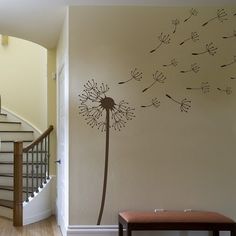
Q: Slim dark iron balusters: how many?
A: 6